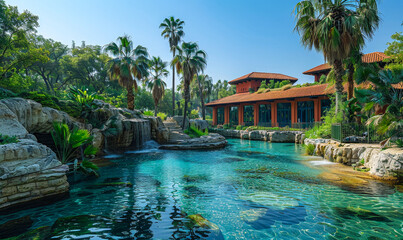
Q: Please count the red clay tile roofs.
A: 3